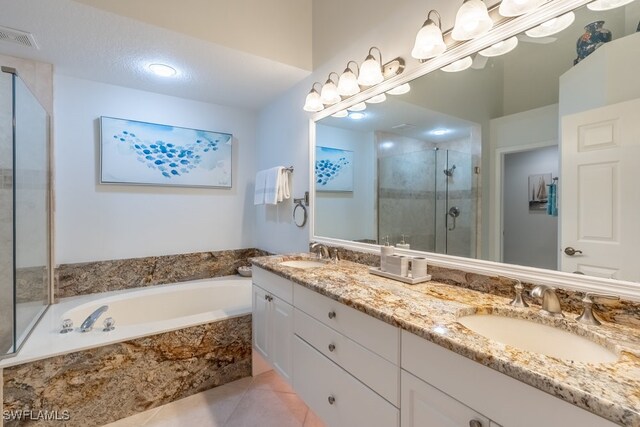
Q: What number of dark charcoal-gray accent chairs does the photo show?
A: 0